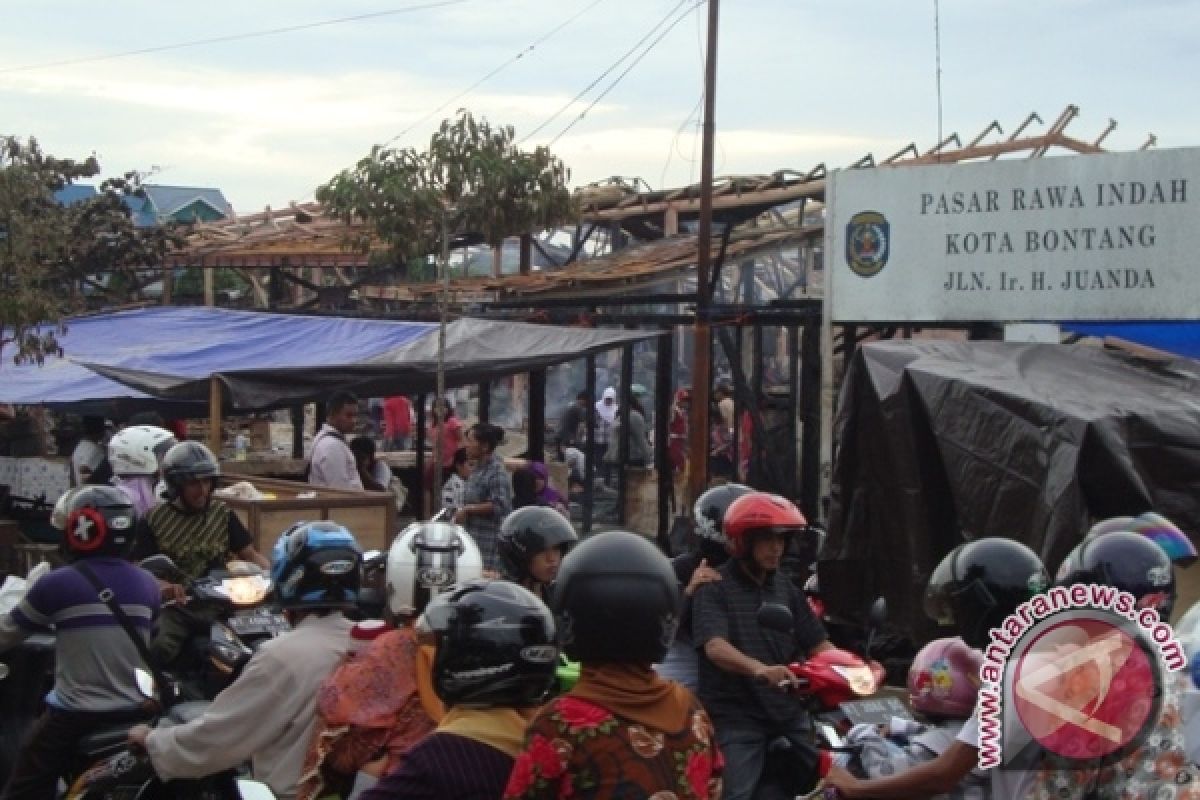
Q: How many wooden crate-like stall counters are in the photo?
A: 1